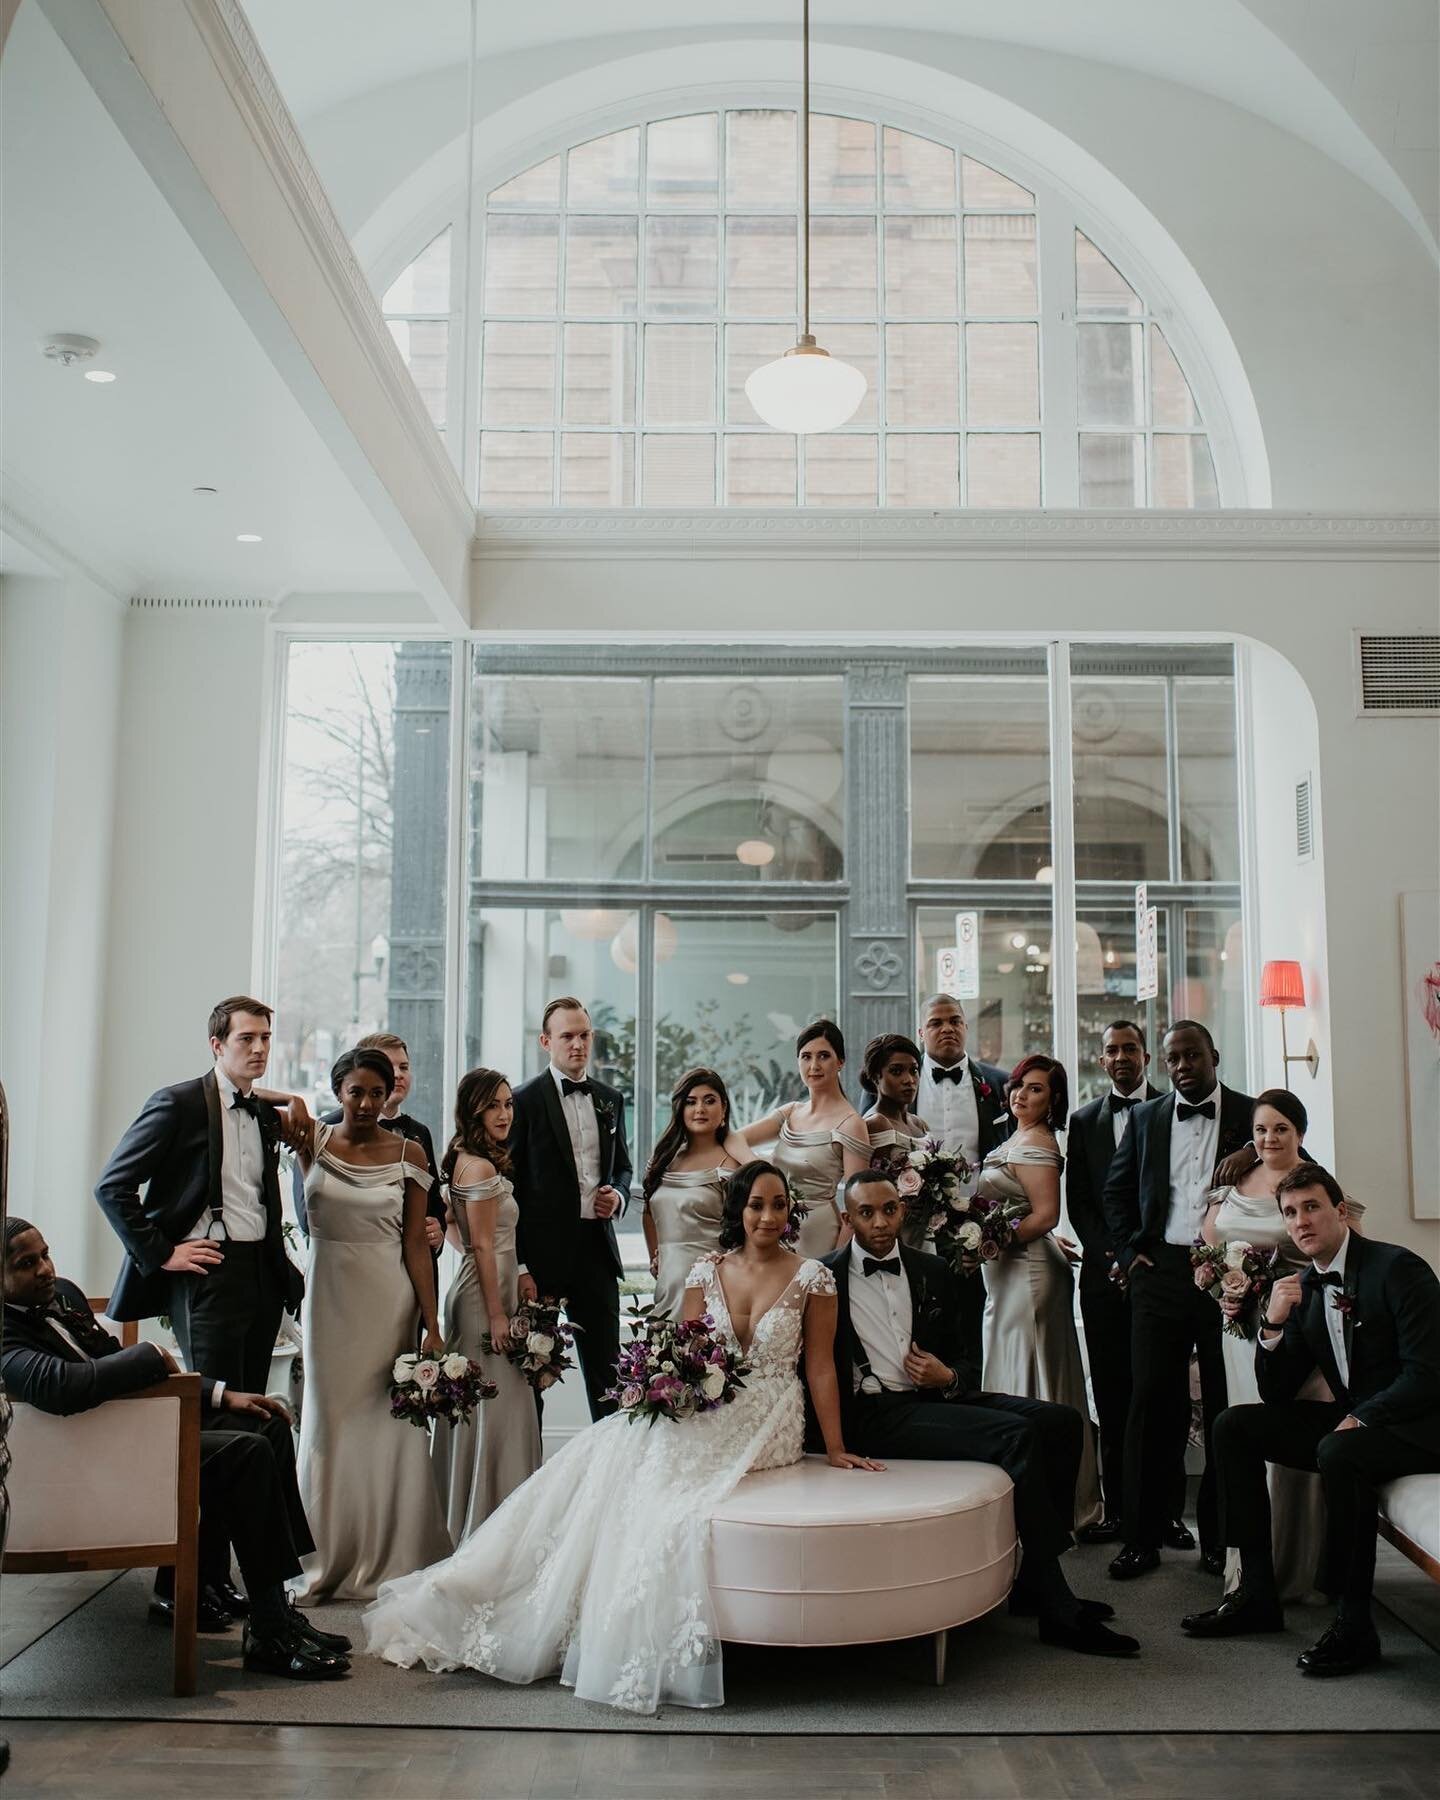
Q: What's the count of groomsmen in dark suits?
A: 8